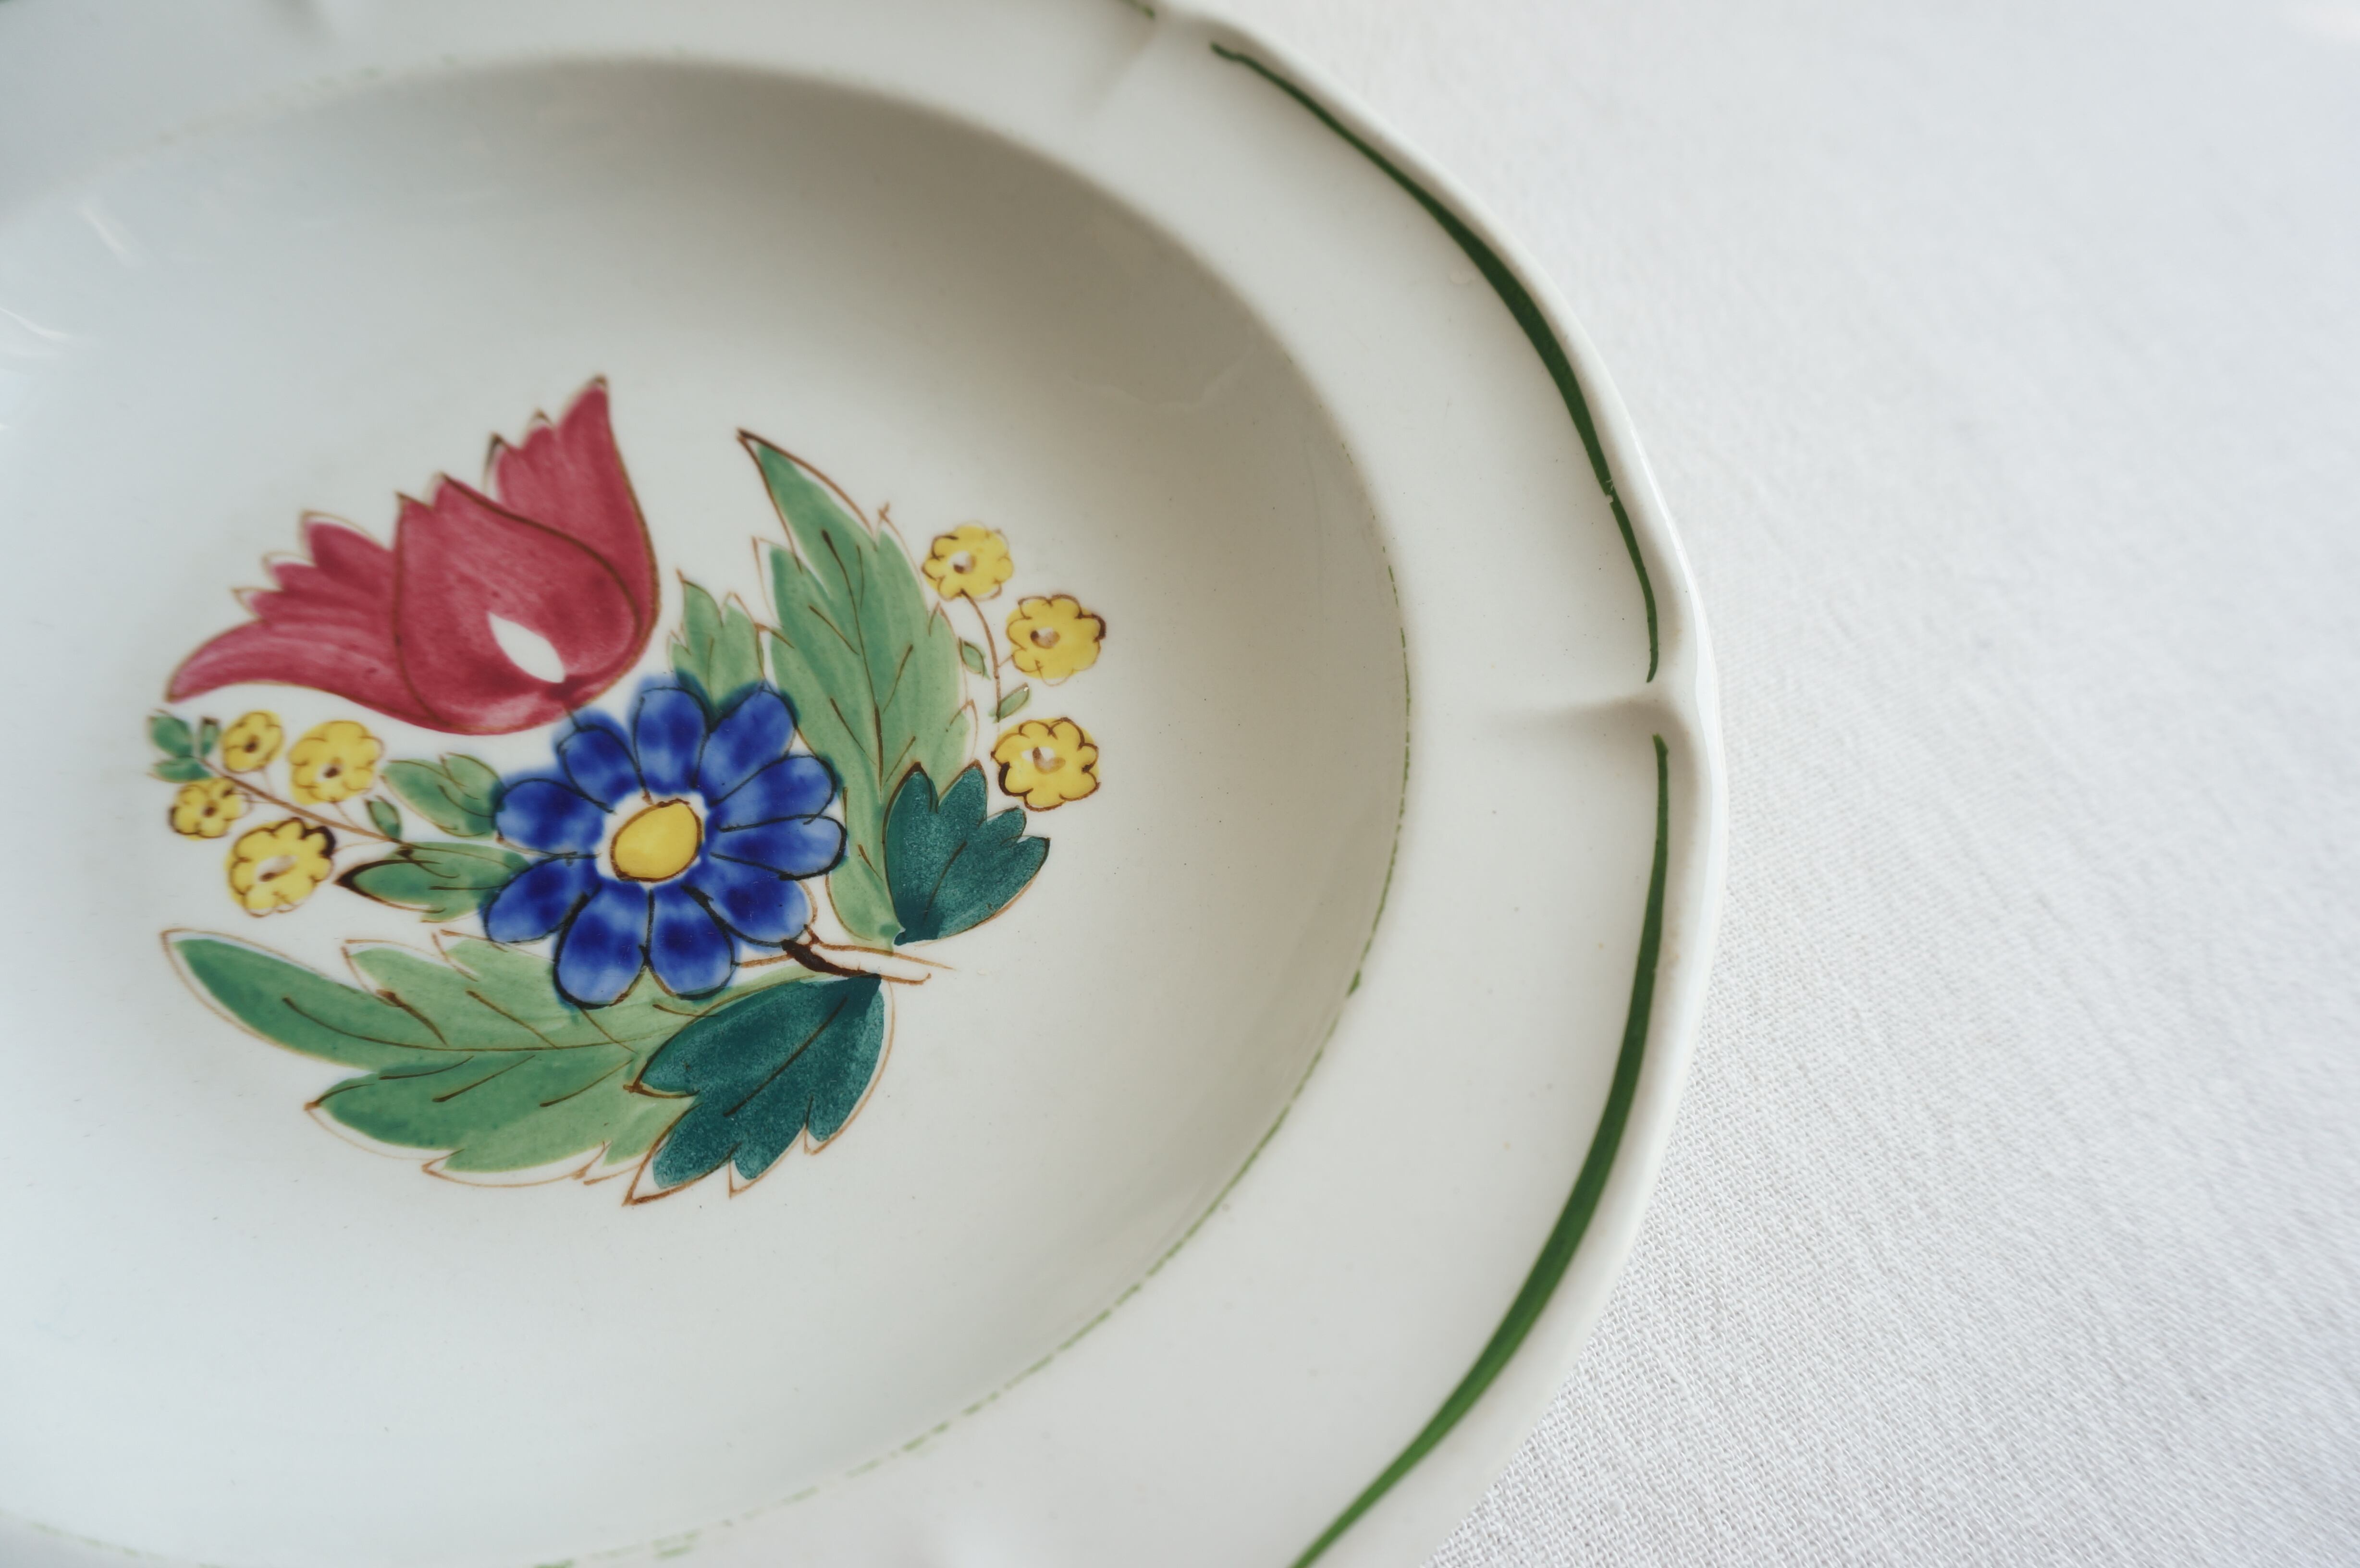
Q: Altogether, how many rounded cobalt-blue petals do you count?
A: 10